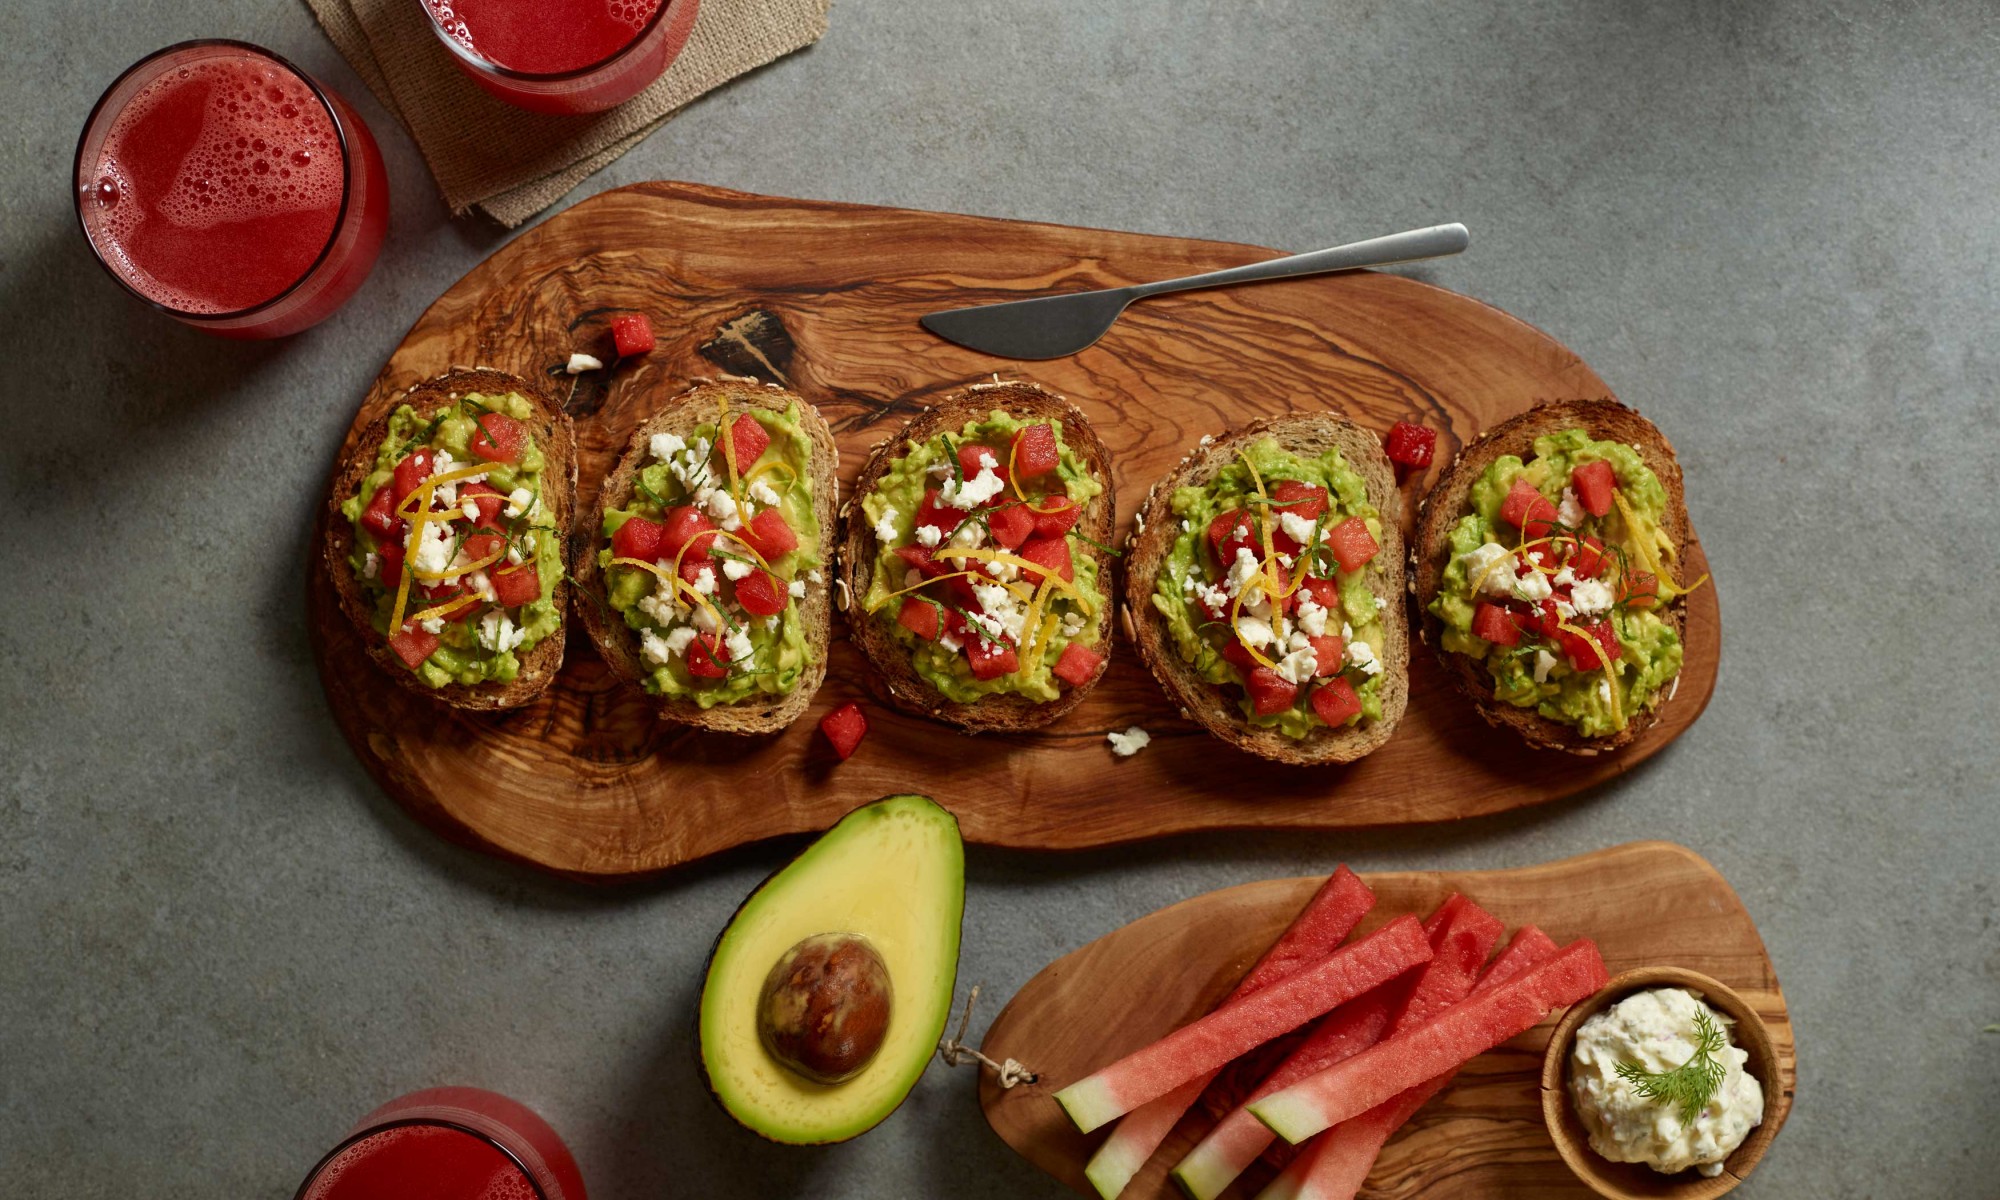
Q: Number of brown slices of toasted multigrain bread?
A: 5